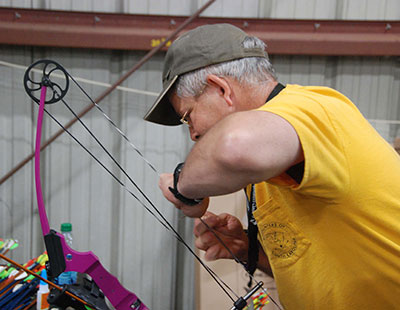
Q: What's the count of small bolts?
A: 6